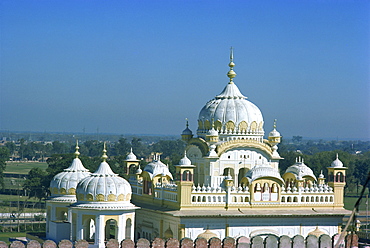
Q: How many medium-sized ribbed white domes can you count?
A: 2